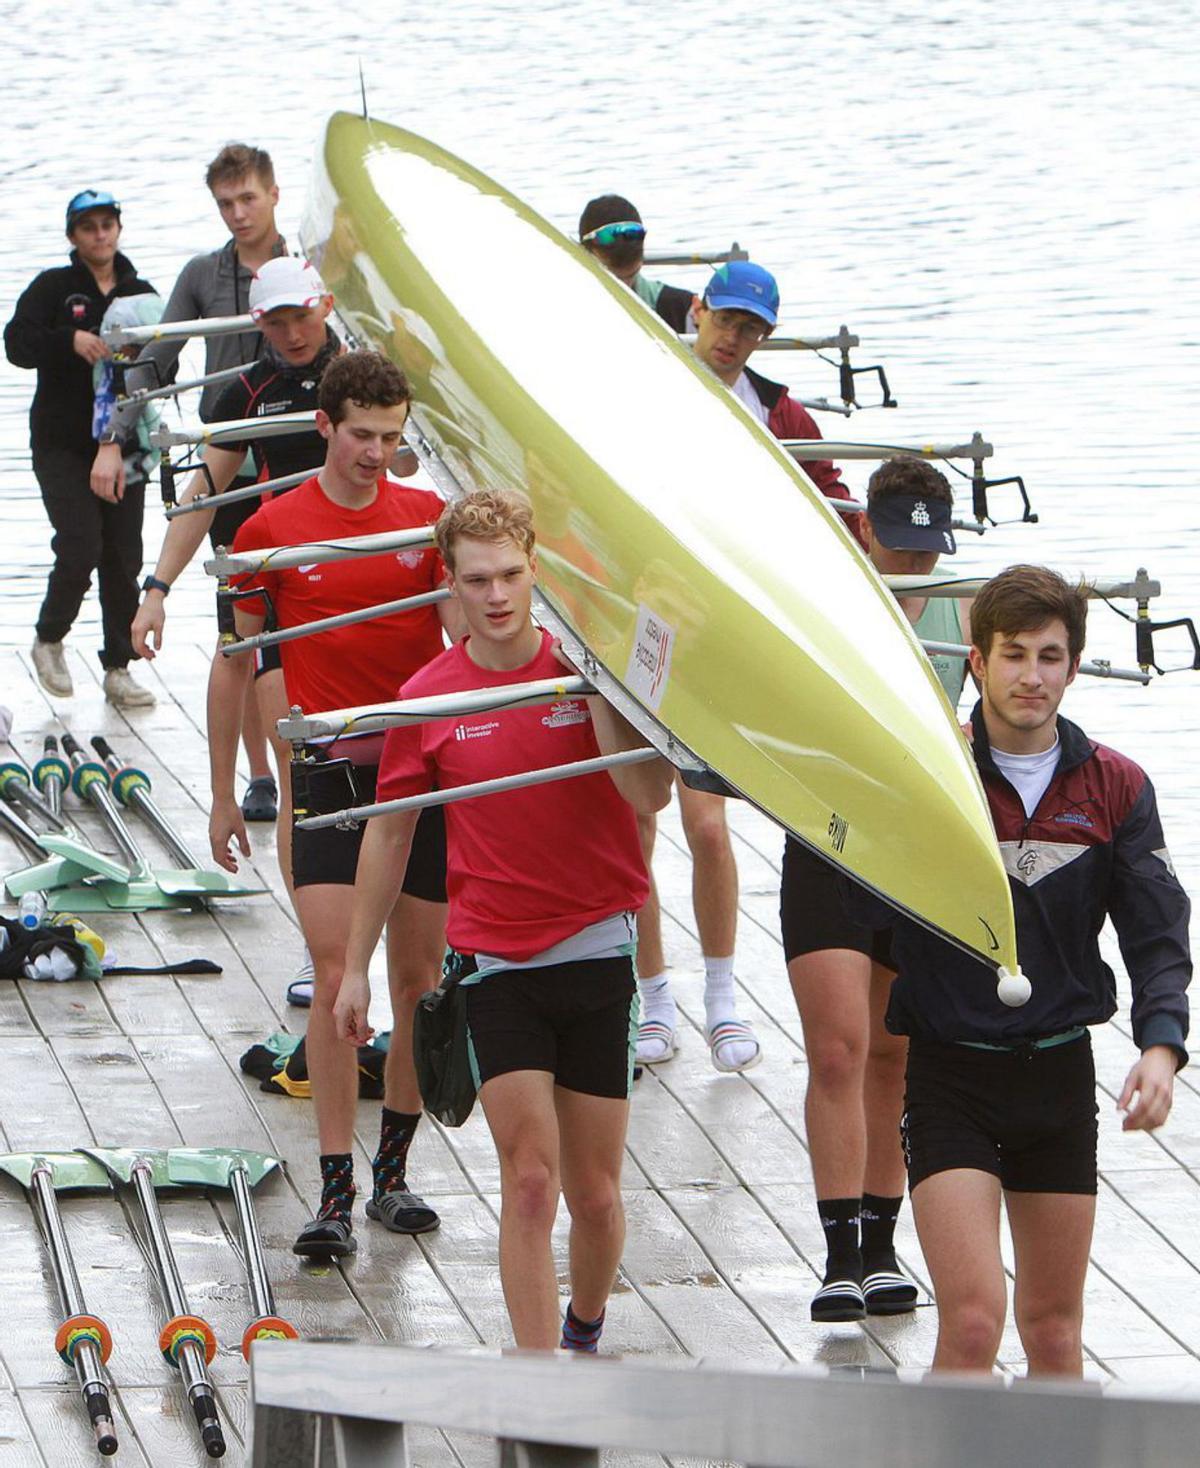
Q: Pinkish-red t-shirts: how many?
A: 1